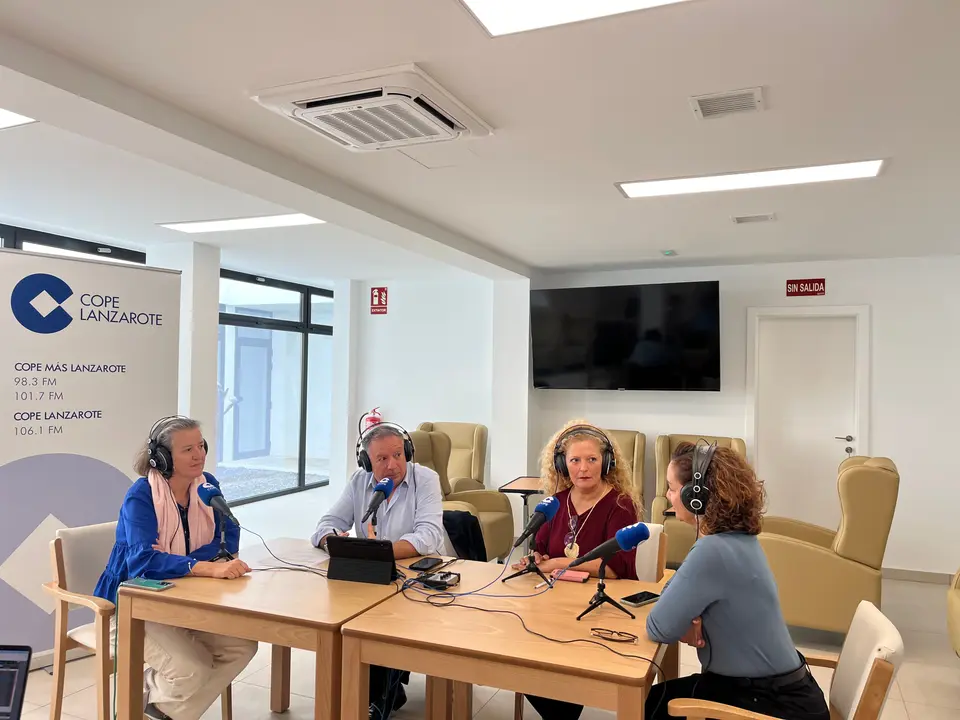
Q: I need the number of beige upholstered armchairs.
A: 6